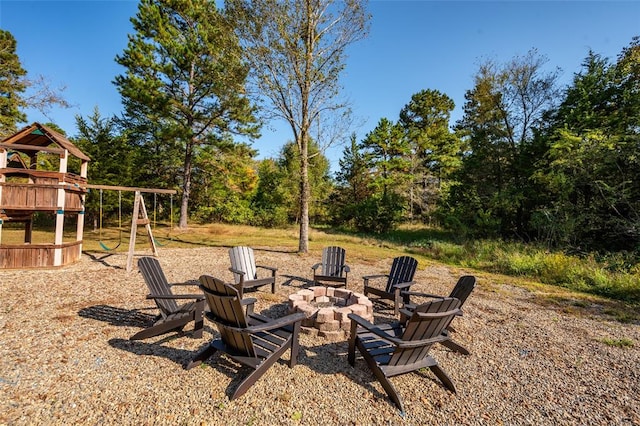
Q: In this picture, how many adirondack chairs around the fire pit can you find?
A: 7